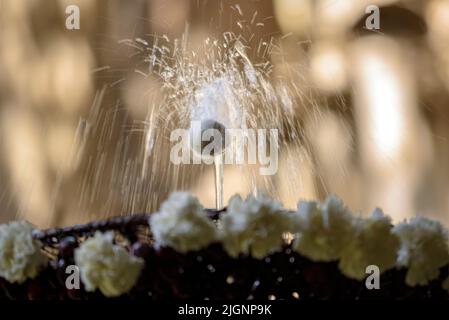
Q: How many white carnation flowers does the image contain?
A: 7